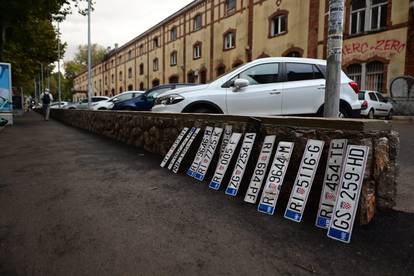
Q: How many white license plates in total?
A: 13